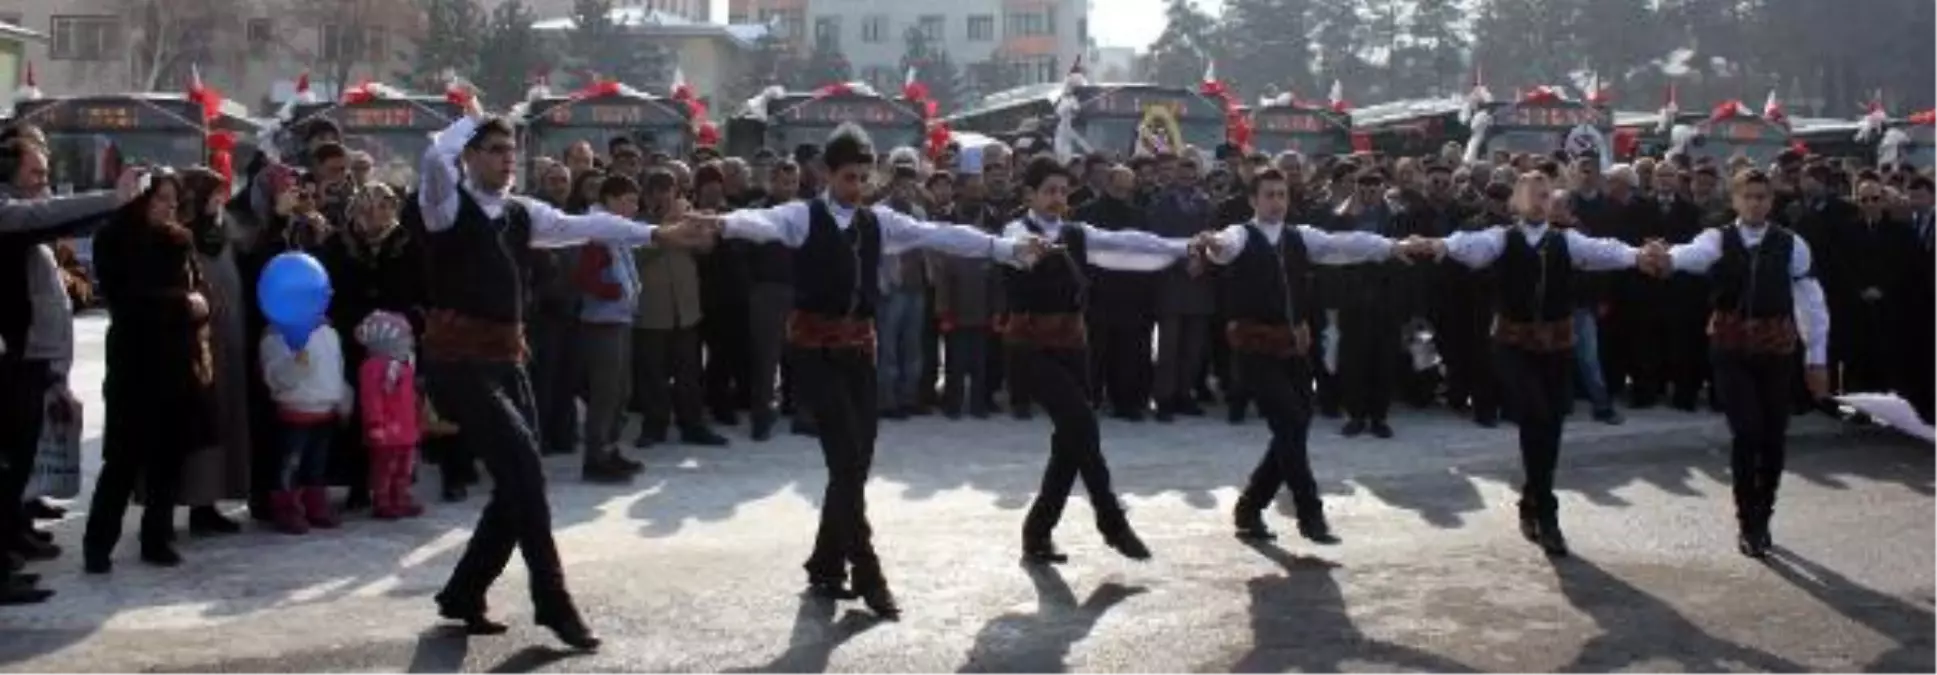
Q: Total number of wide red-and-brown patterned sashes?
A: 6